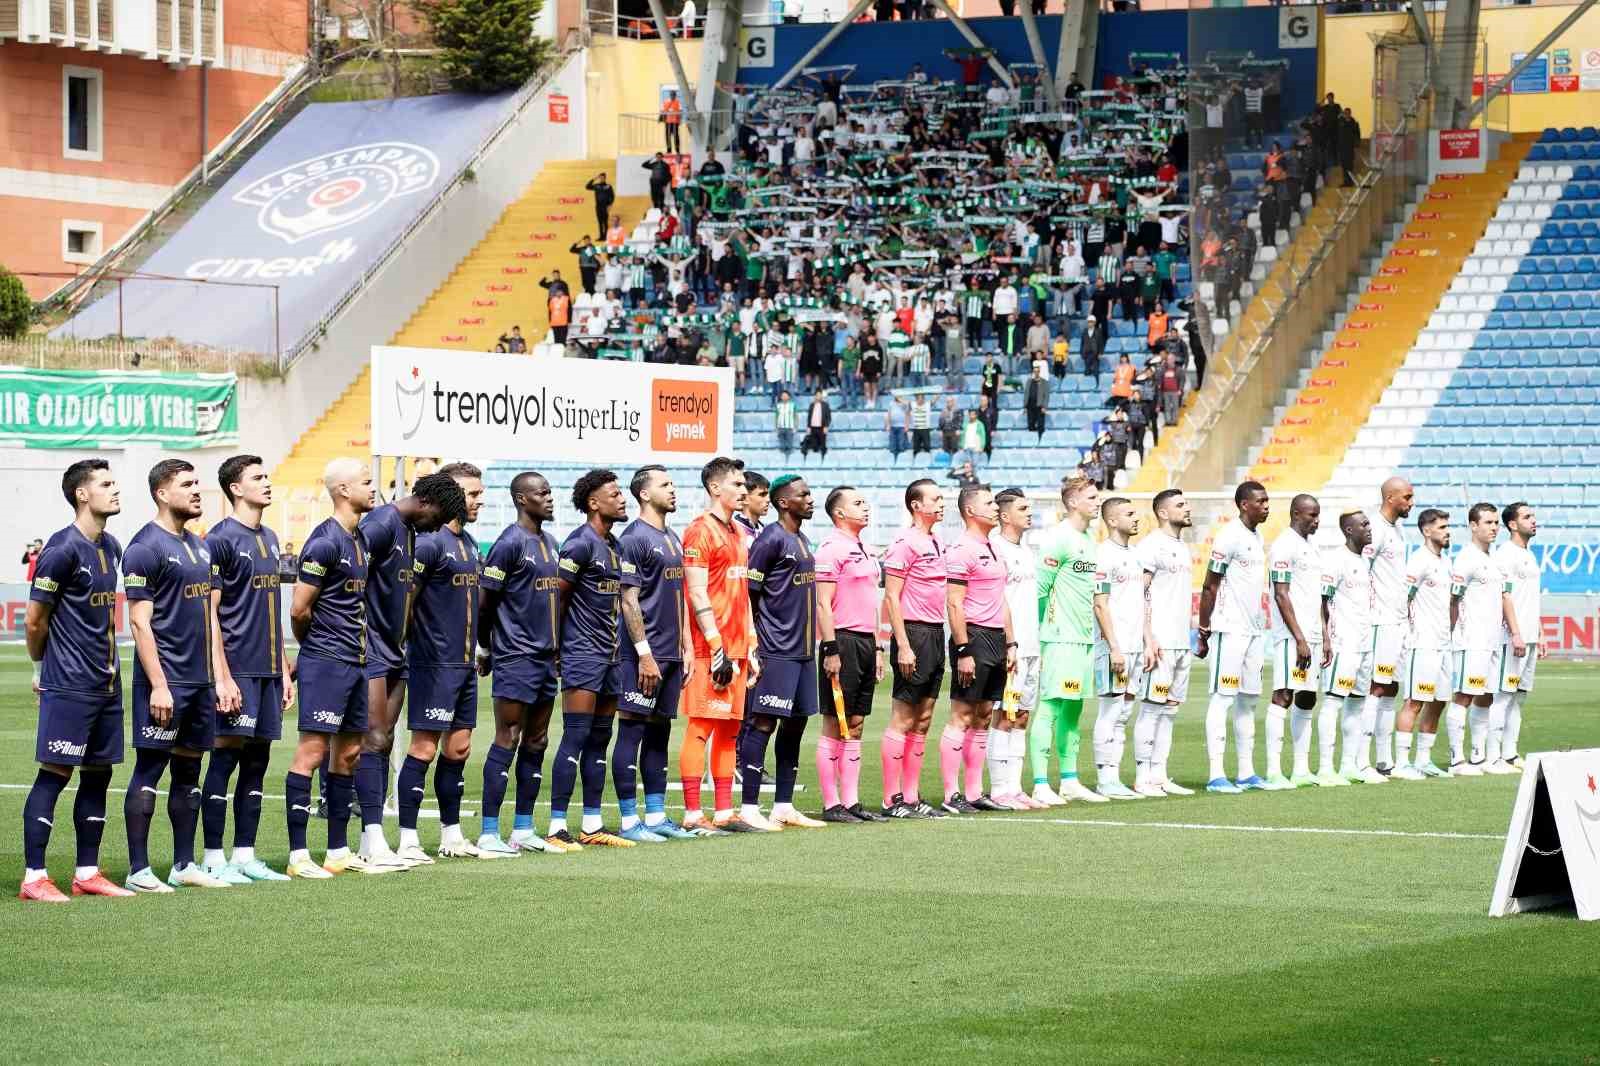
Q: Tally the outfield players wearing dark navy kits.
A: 10